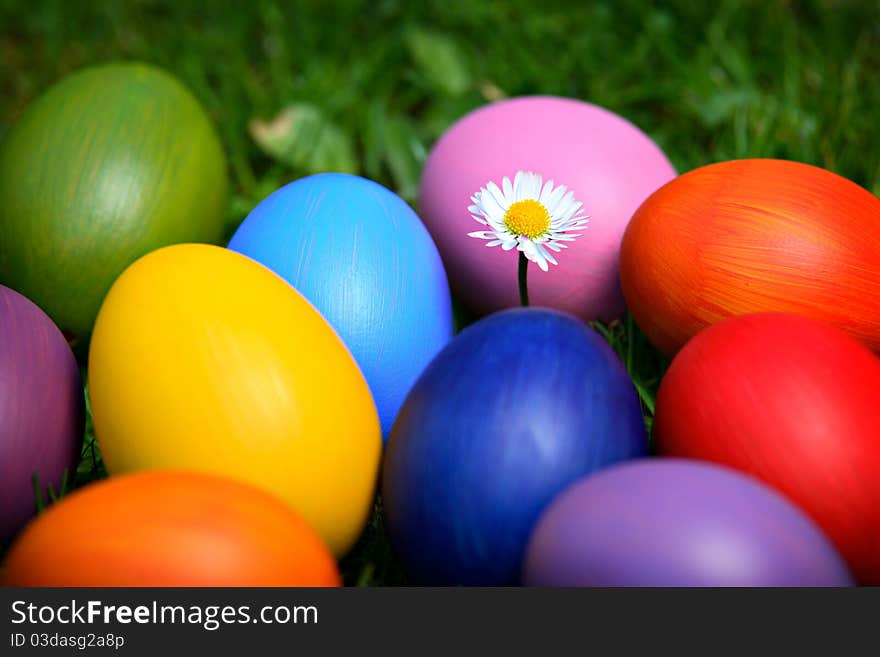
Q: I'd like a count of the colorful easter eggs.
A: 10